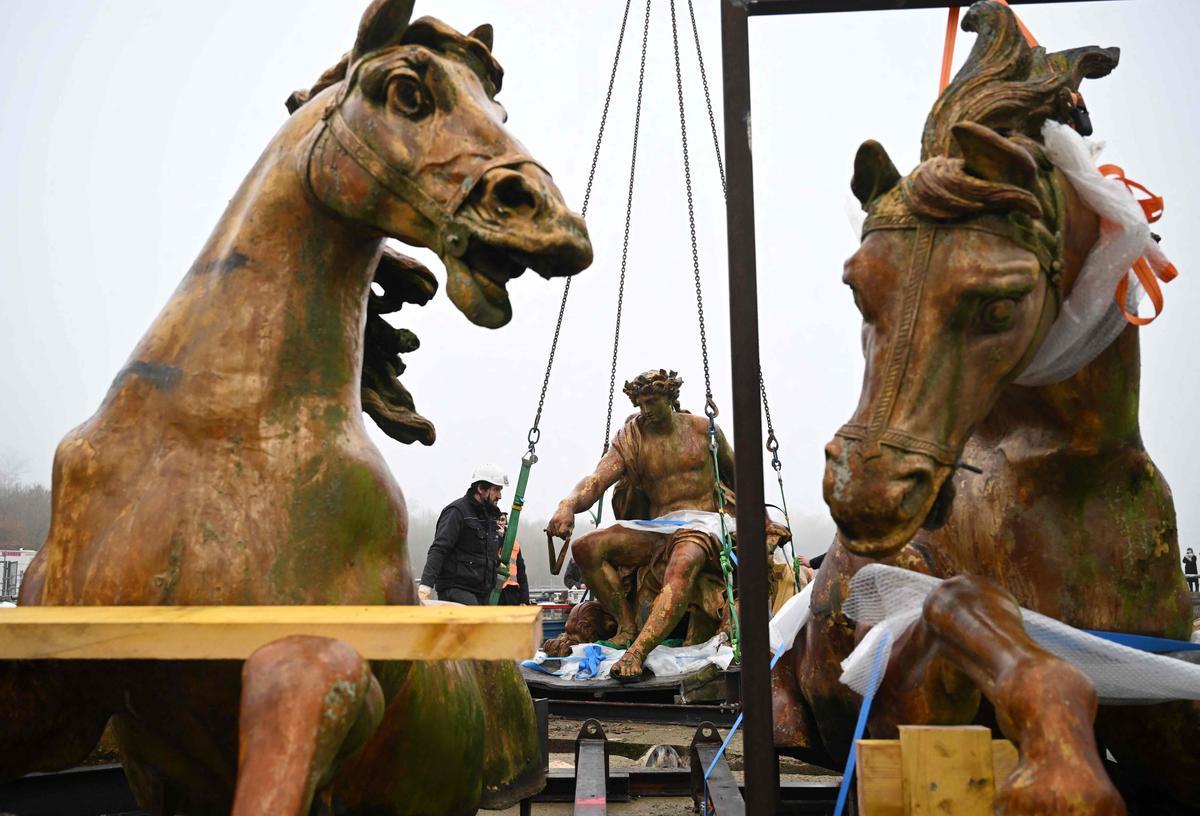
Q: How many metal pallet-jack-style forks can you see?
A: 2